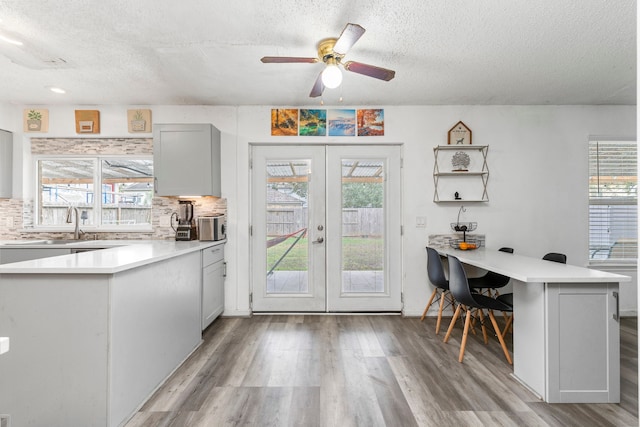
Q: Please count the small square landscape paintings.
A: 4